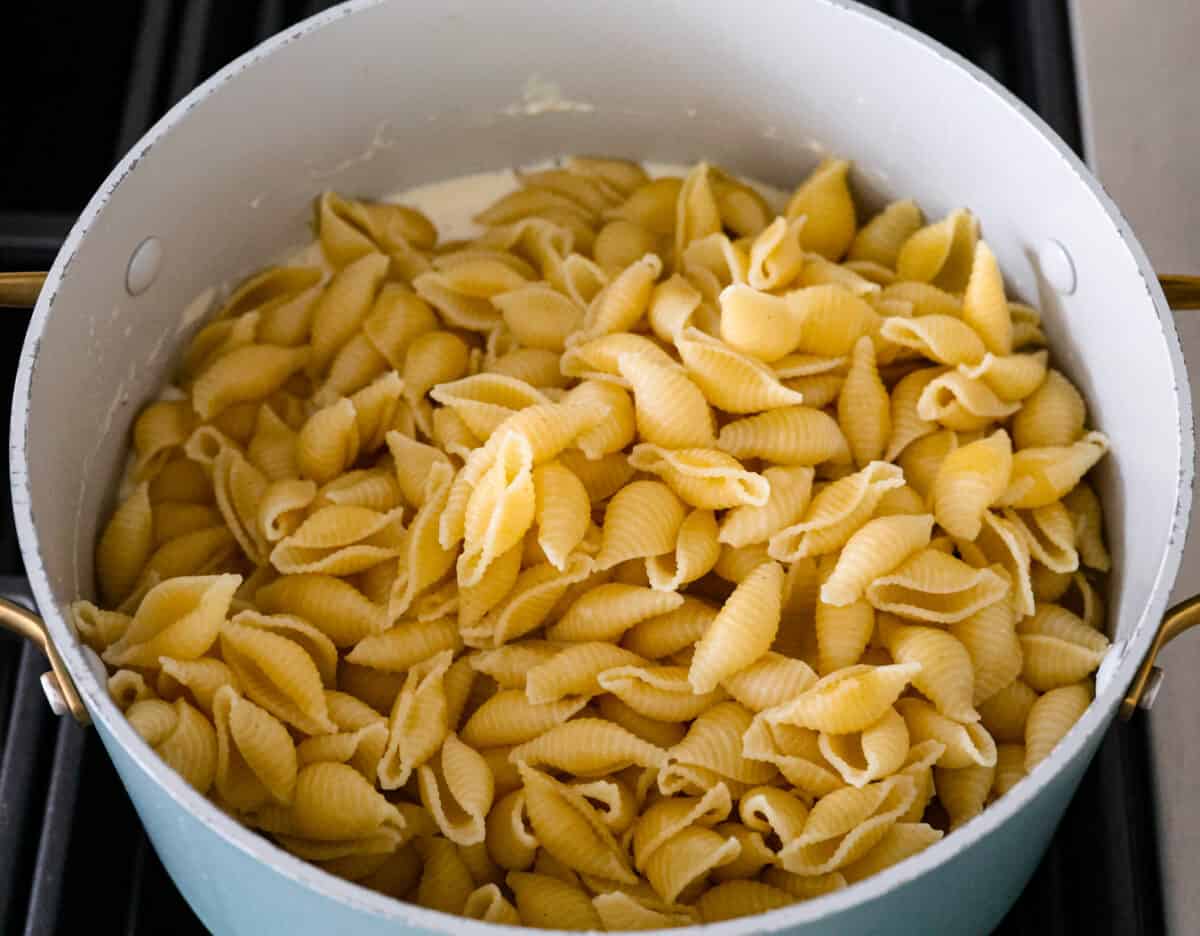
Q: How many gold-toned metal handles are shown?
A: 2